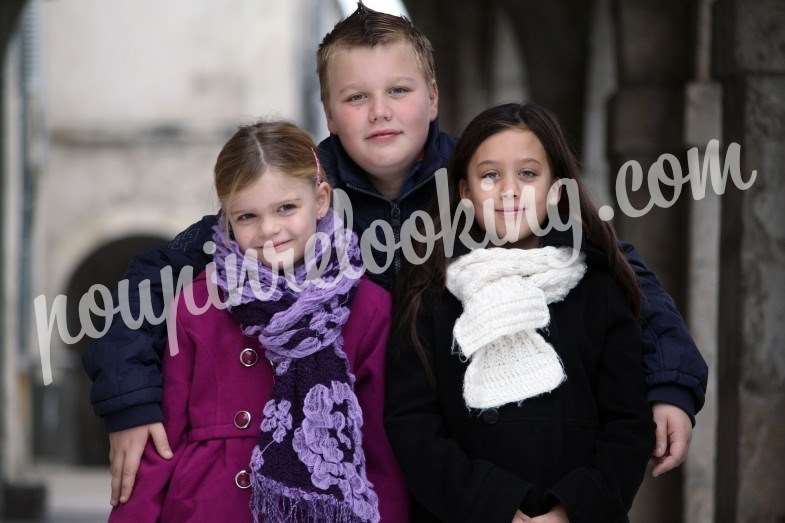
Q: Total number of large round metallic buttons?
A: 3